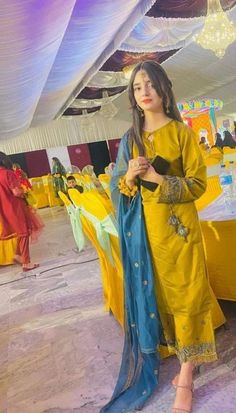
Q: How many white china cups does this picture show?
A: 0